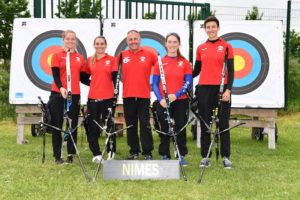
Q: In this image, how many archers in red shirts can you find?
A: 5